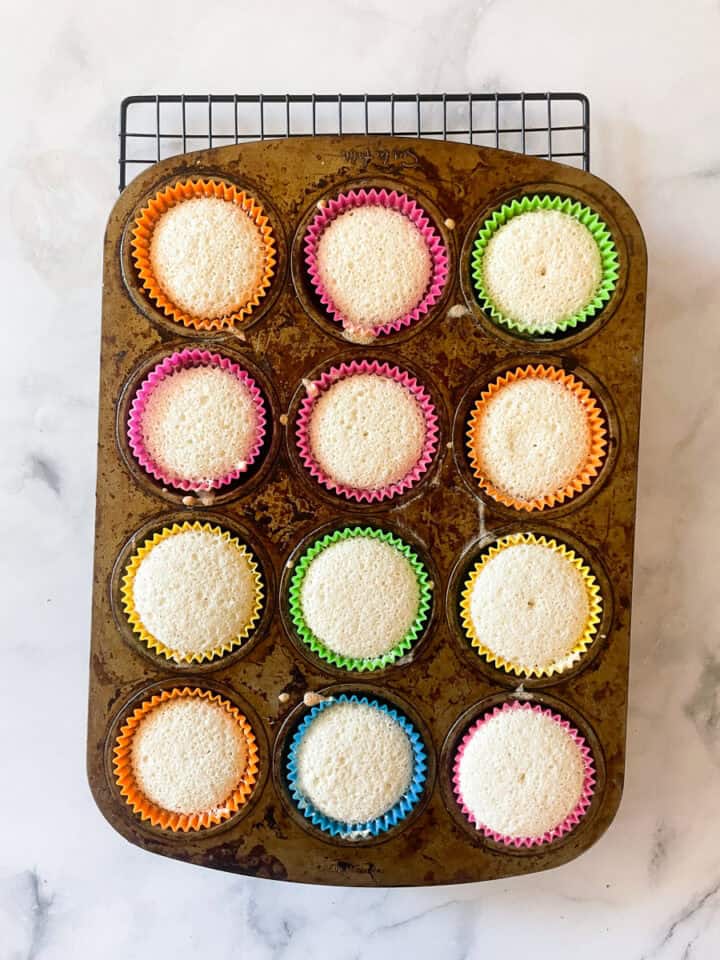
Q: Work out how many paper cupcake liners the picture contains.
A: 12